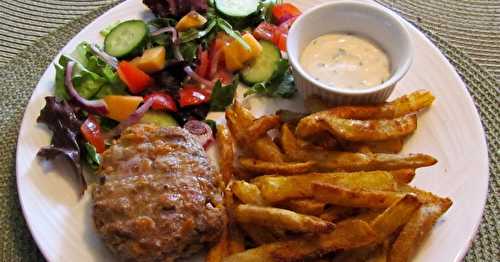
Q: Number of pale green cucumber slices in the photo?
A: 4